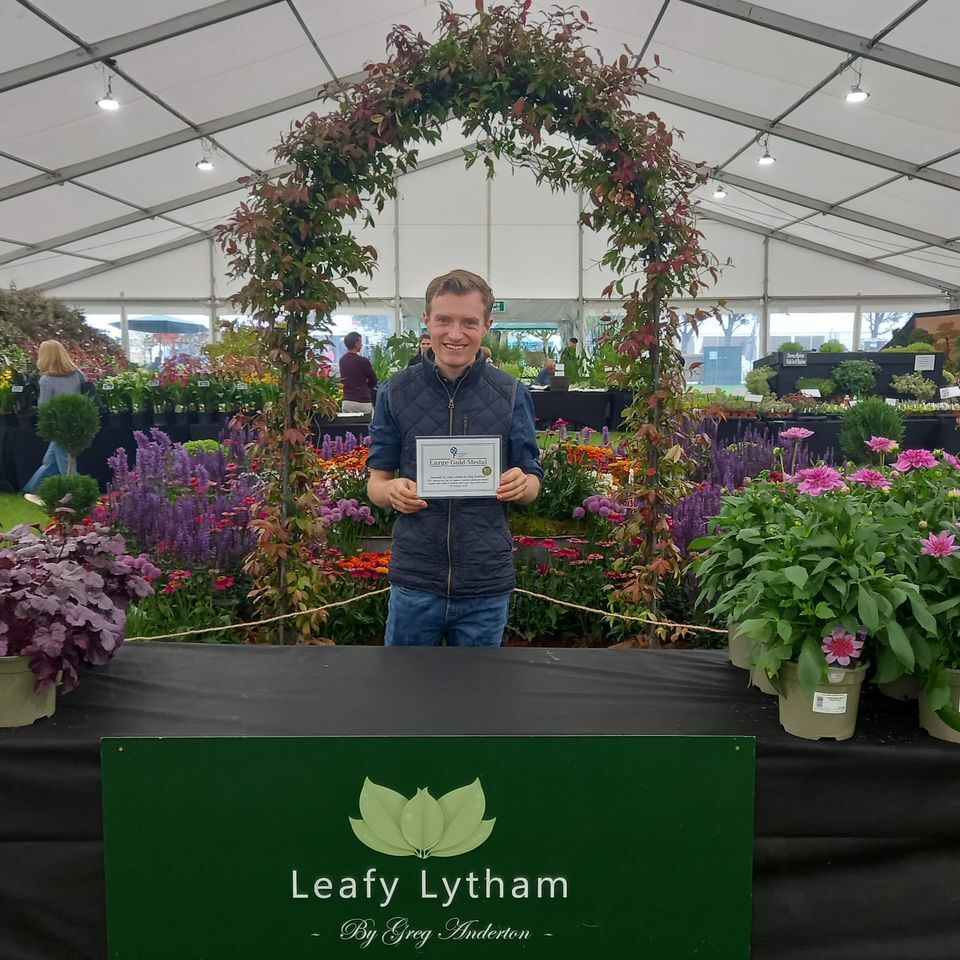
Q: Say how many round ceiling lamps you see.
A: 5